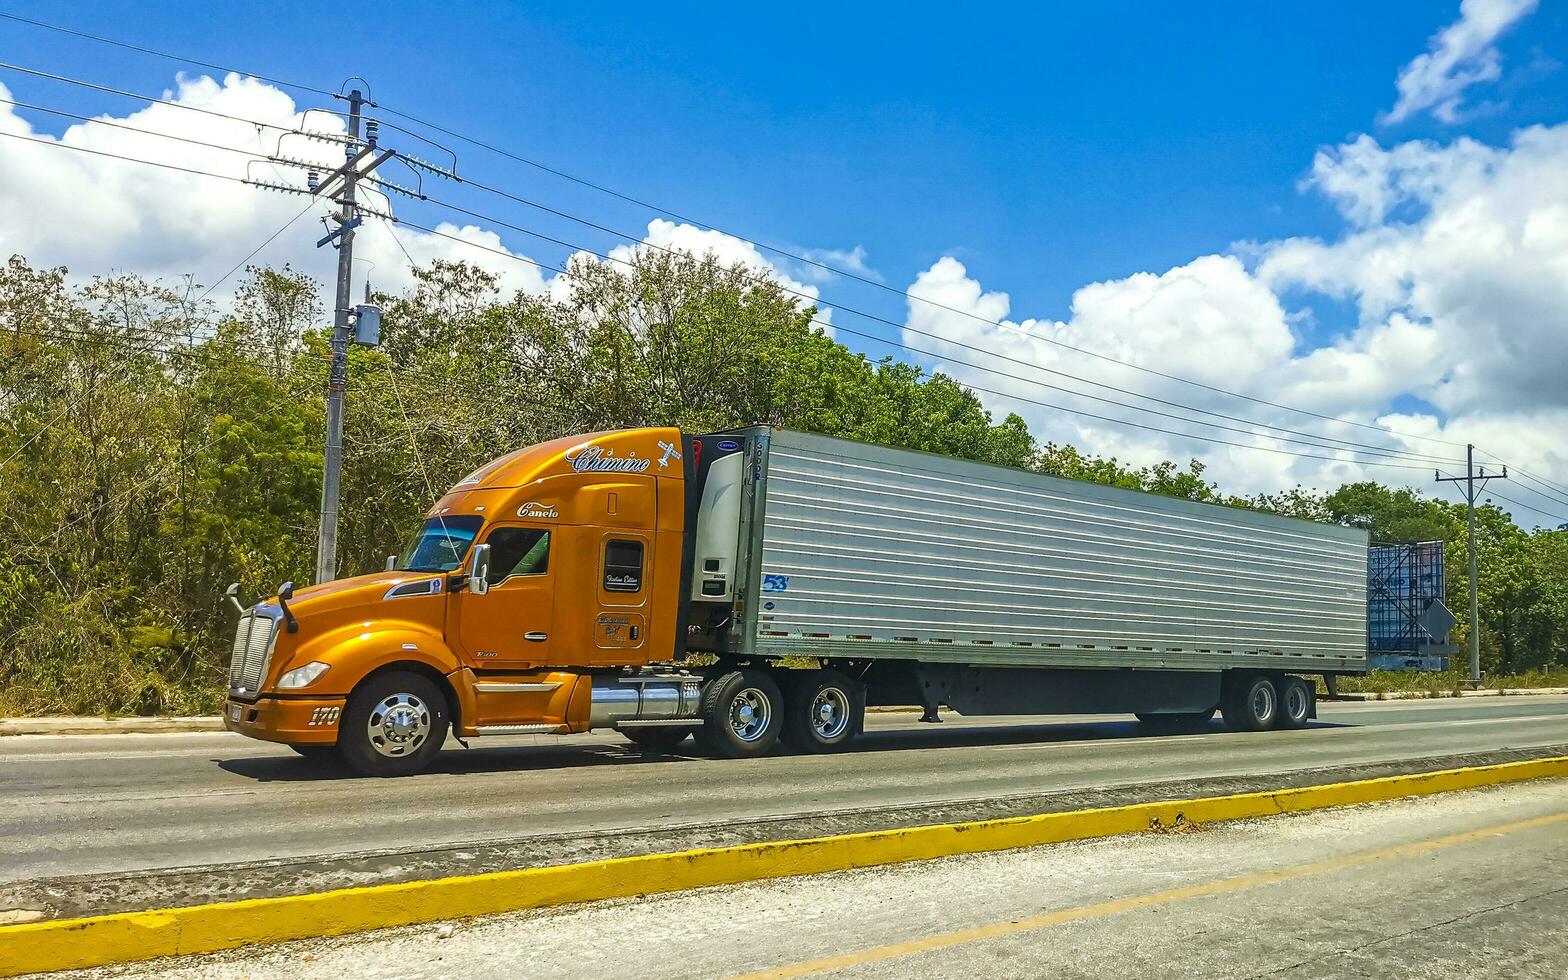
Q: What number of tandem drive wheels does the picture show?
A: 2